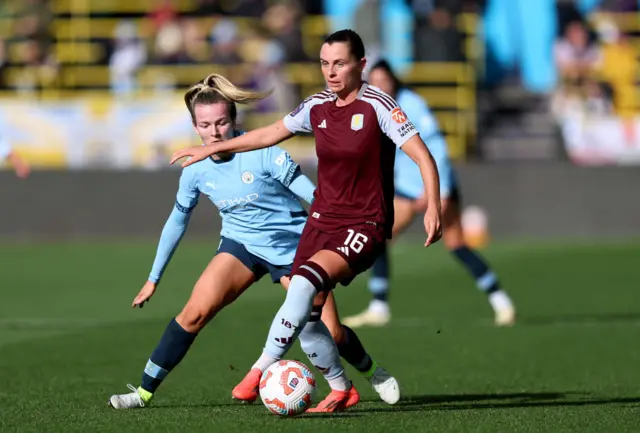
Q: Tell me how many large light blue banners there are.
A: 2